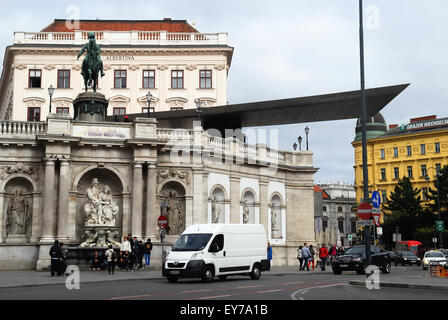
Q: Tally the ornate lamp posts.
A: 6